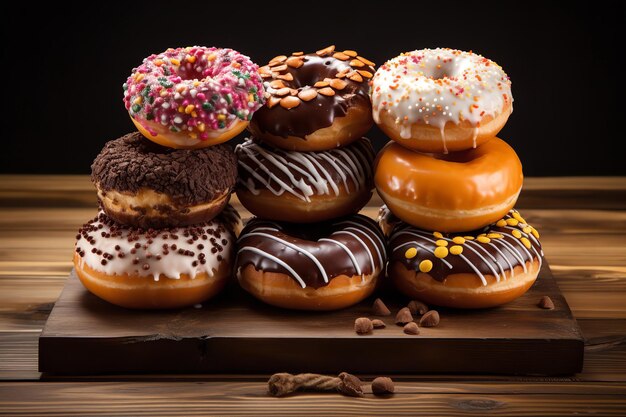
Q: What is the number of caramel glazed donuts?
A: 1